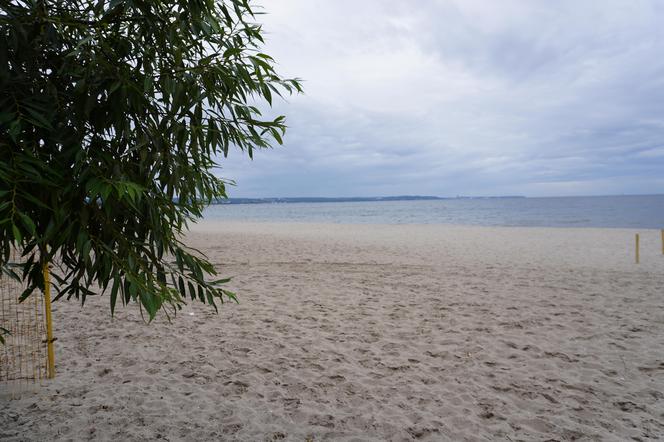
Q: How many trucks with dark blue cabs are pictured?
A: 0